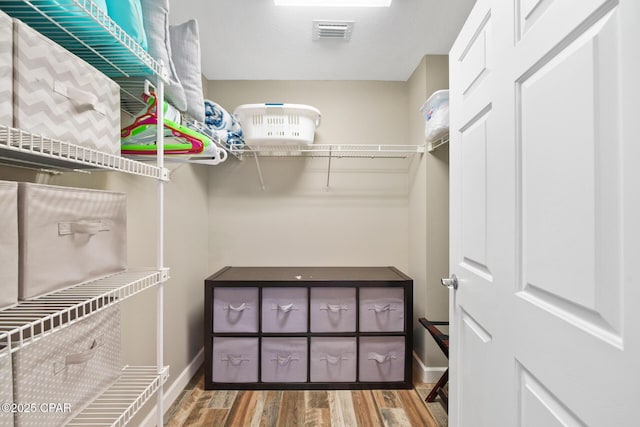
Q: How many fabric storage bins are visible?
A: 14